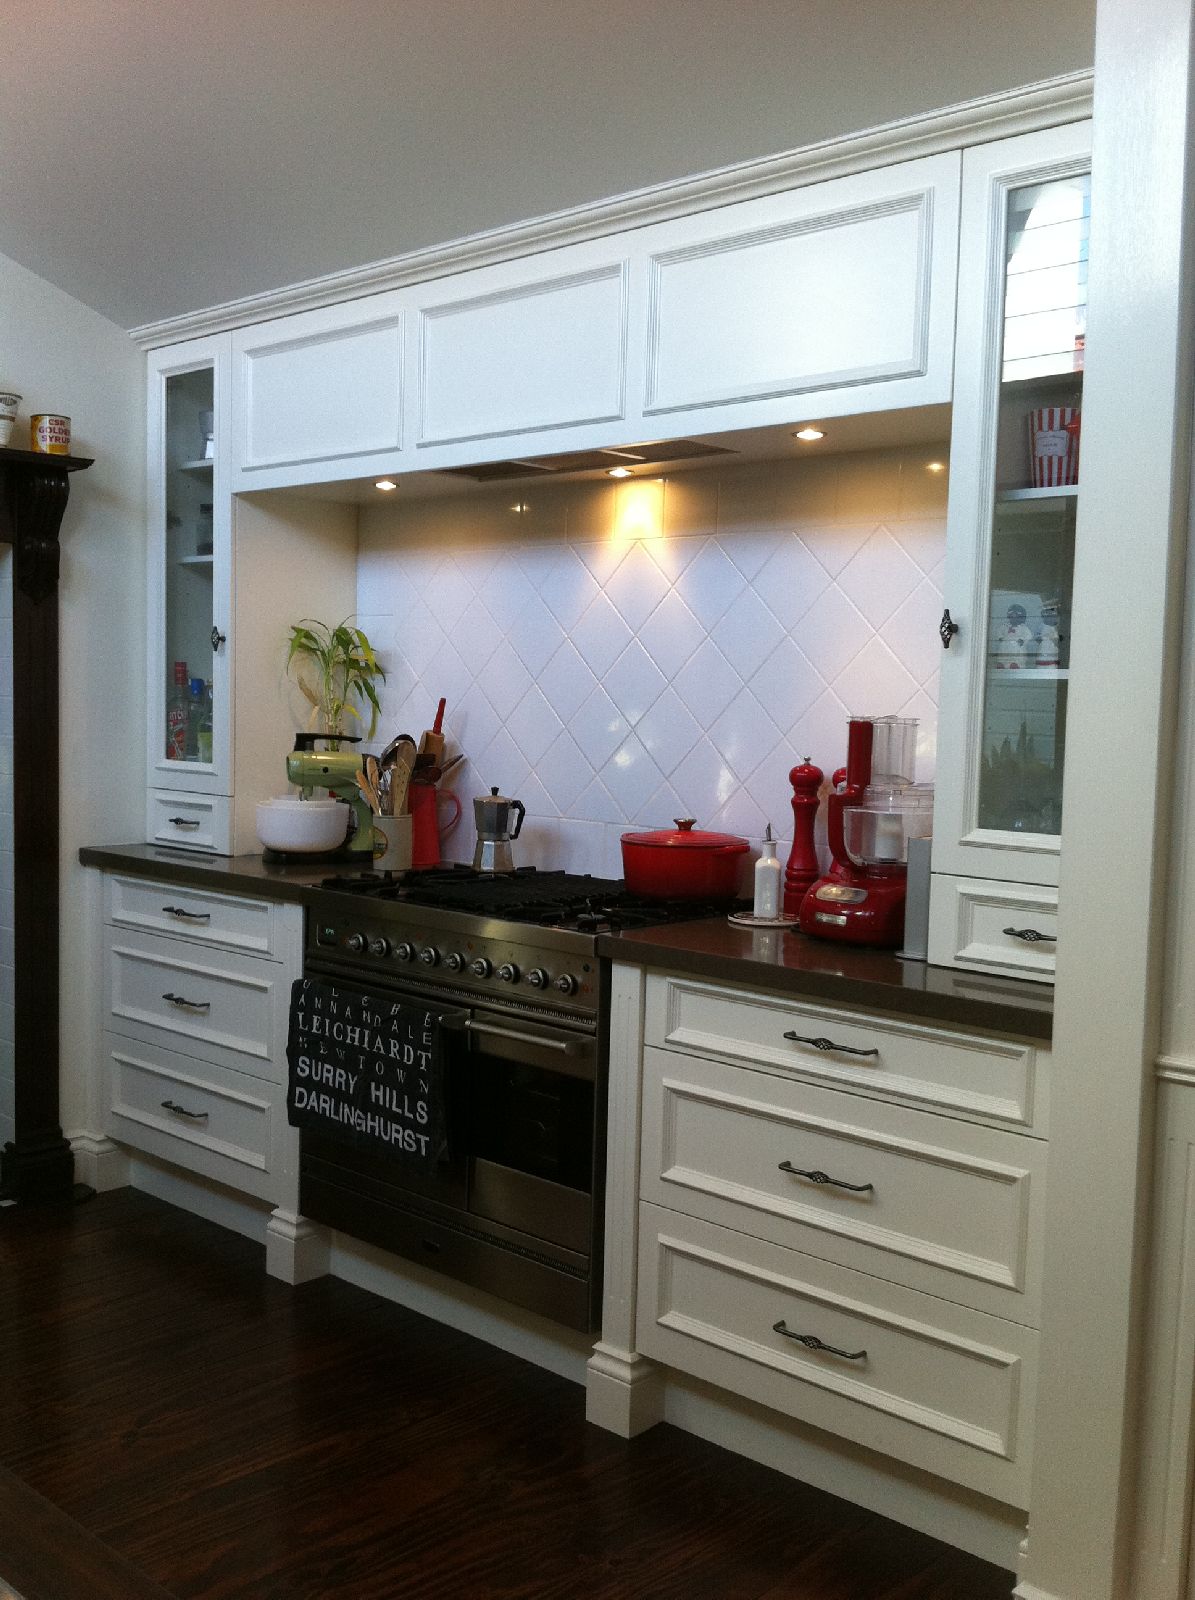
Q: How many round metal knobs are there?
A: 9